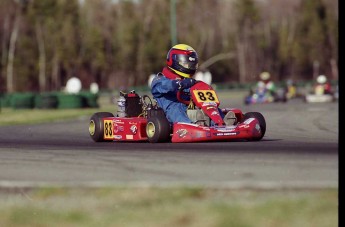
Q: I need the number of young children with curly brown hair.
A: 0